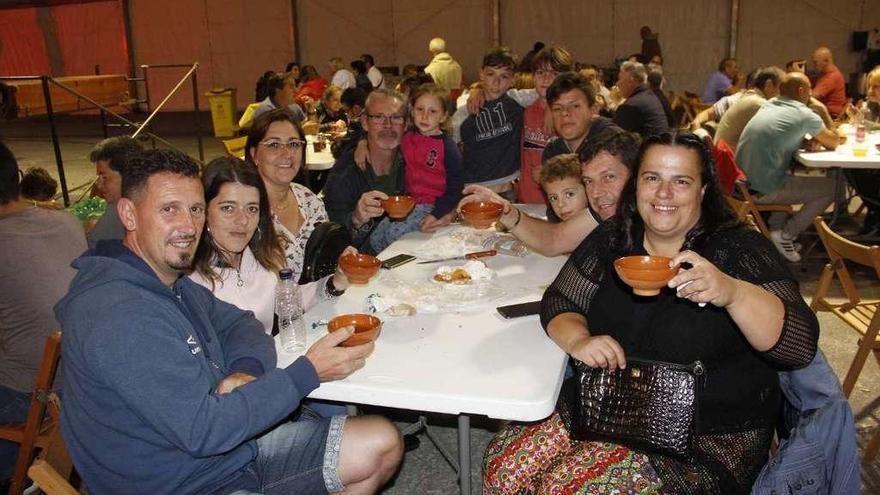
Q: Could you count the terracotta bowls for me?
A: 5